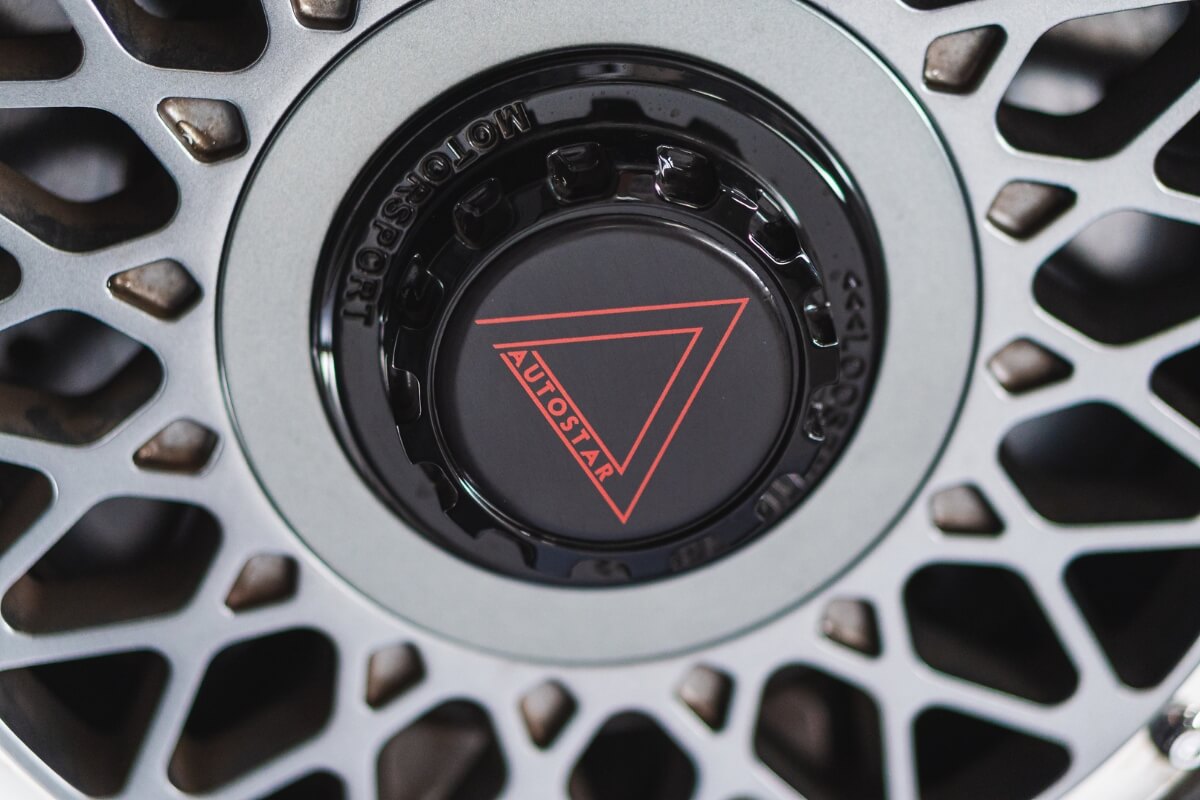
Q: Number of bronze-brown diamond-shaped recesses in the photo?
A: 13